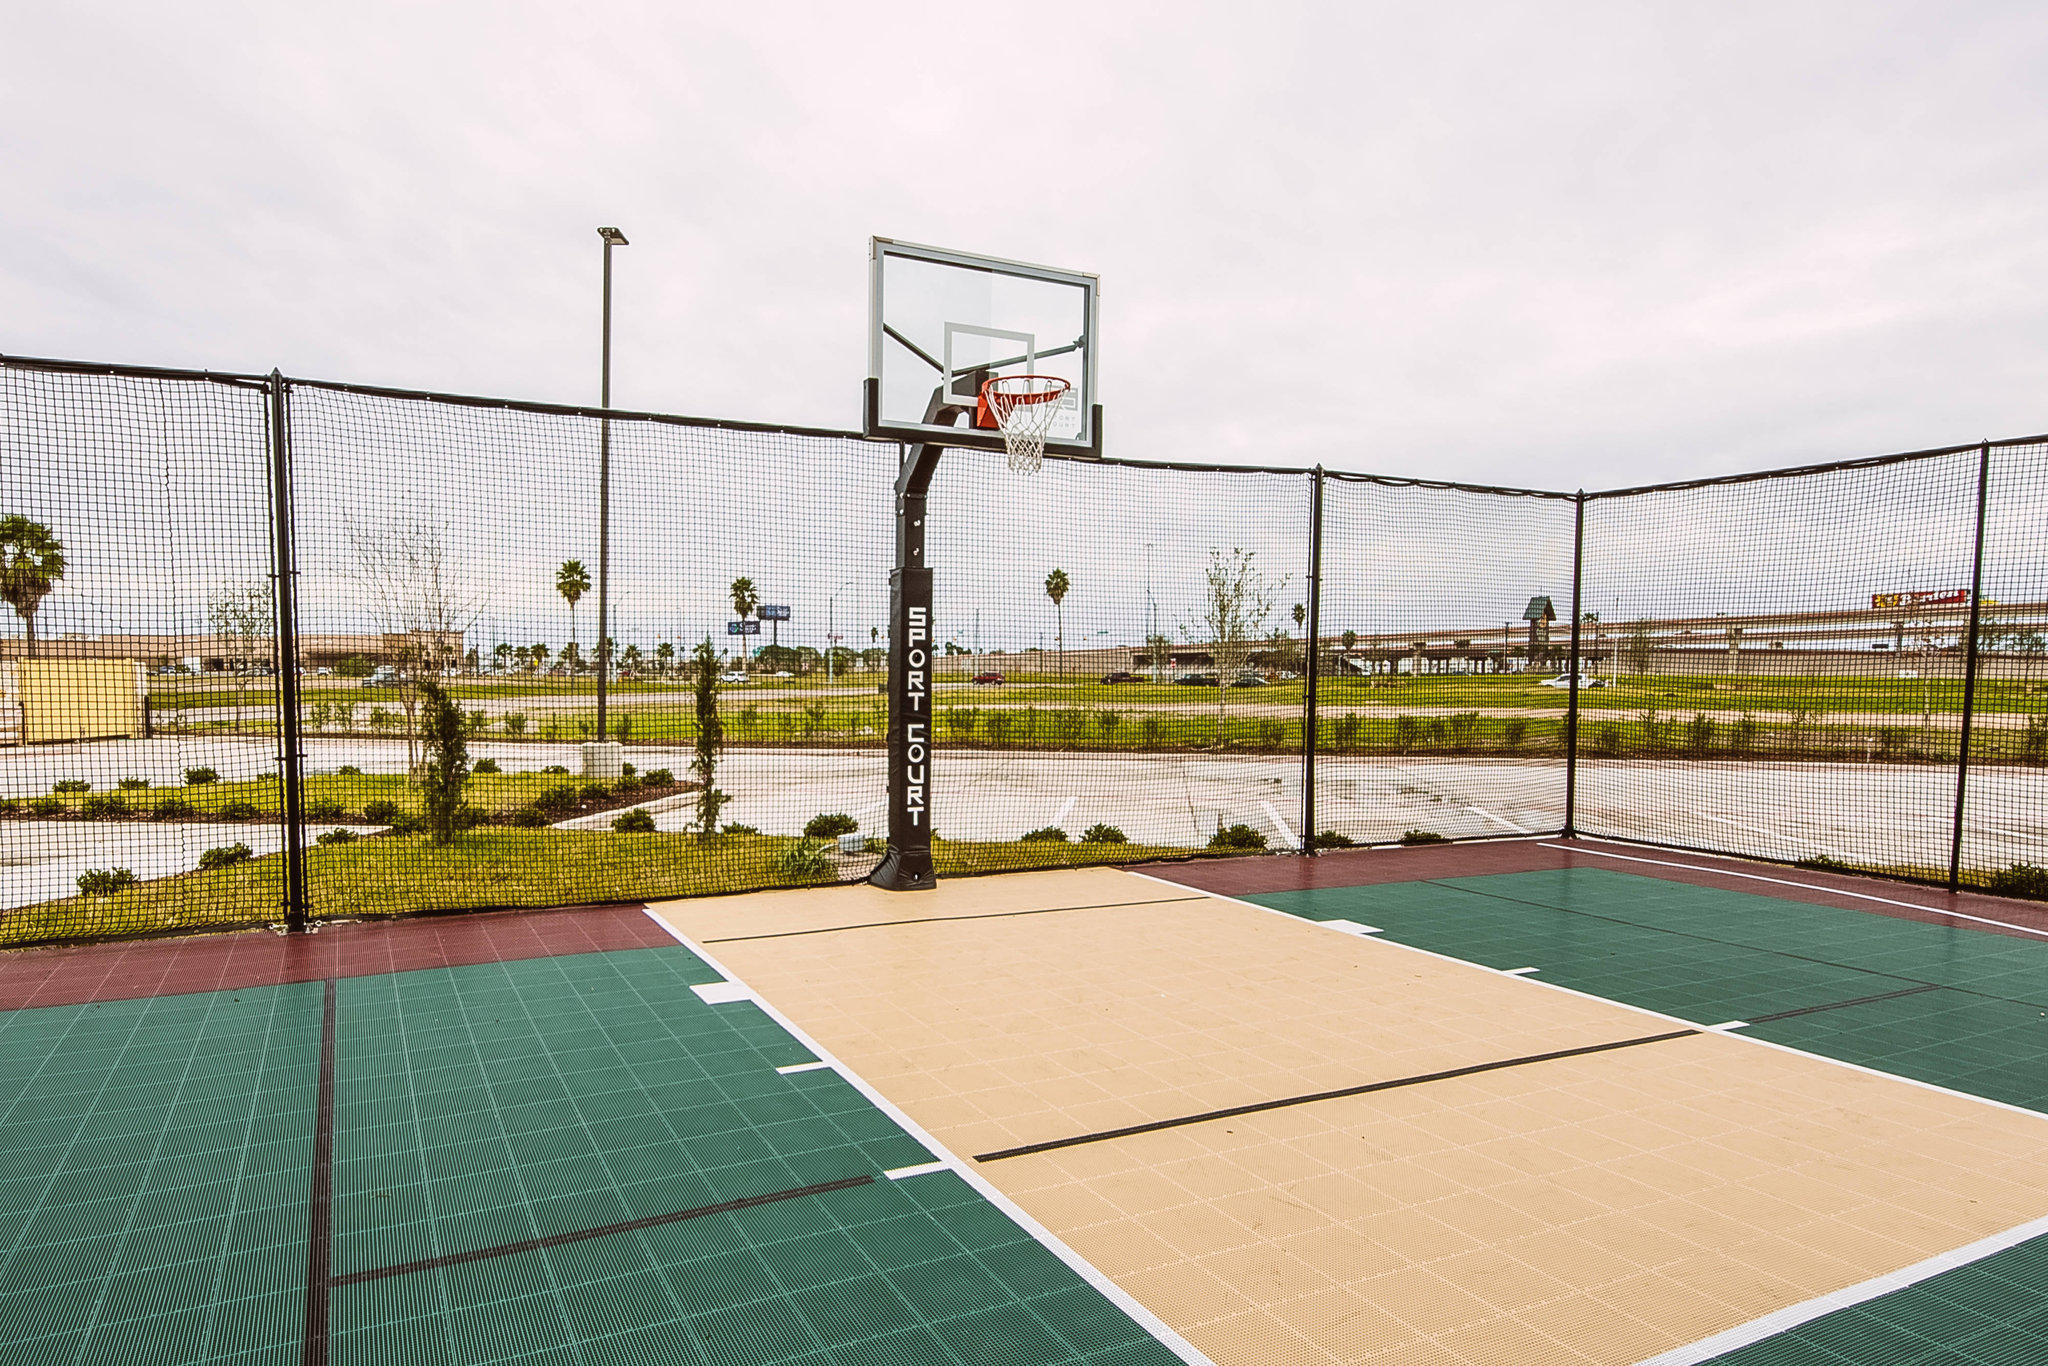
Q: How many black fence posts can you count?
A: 4